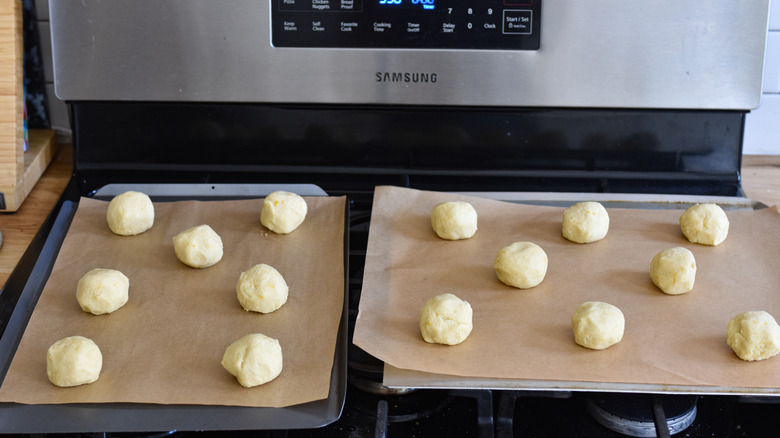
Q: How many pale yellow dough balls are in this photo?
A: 15